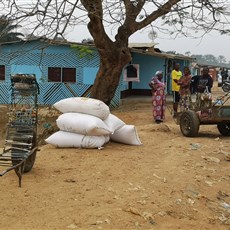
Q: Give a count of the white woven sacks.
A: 5